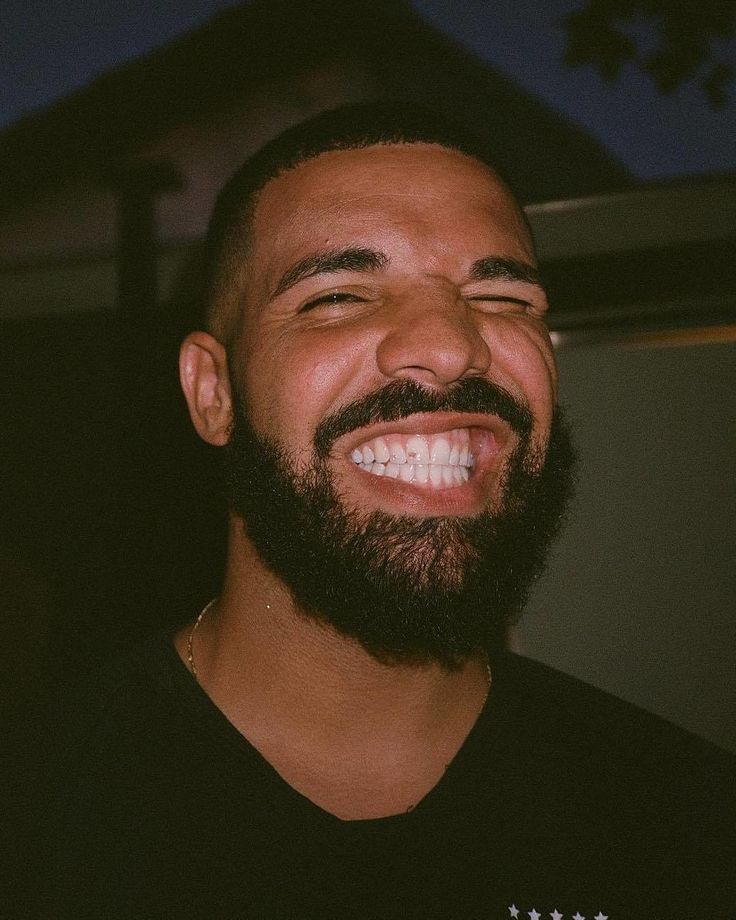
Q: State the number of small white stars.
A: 5